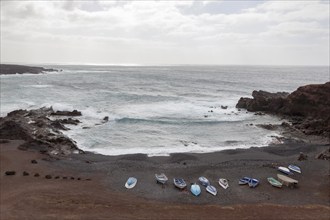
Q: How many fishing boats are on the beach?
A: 13